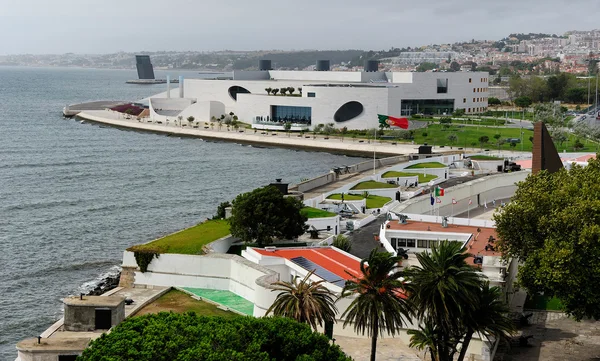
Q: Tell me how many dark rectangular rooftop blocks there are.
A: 3